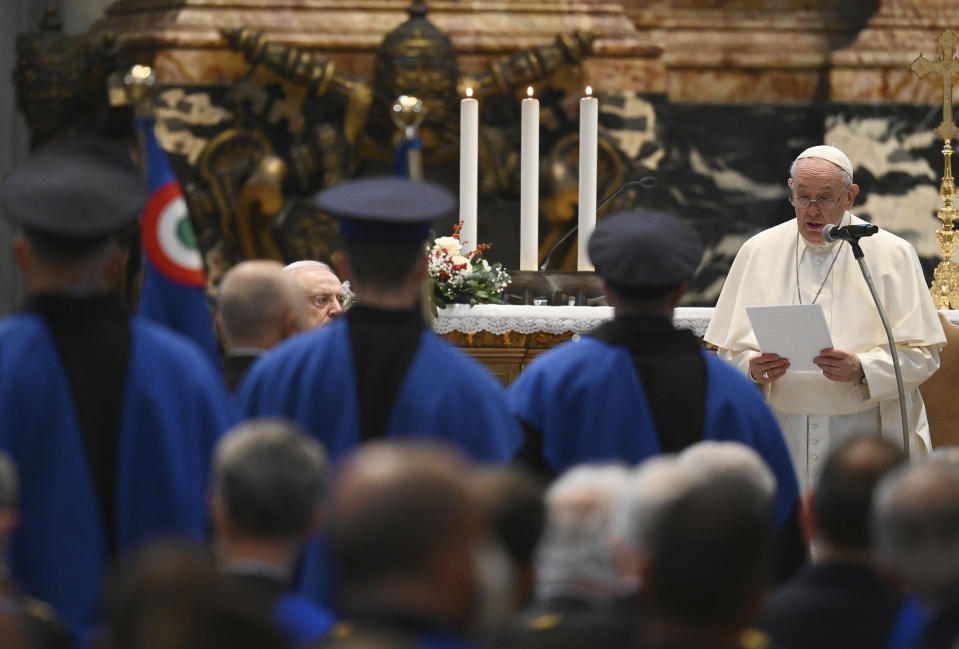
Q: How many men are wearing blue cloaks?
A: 3